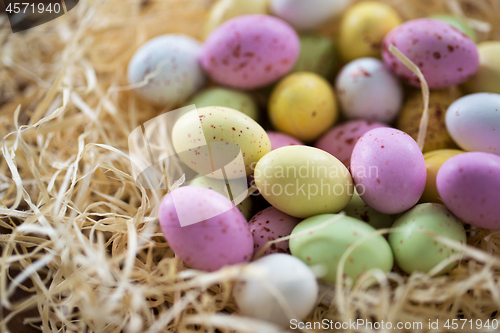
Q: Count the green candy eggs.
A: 7